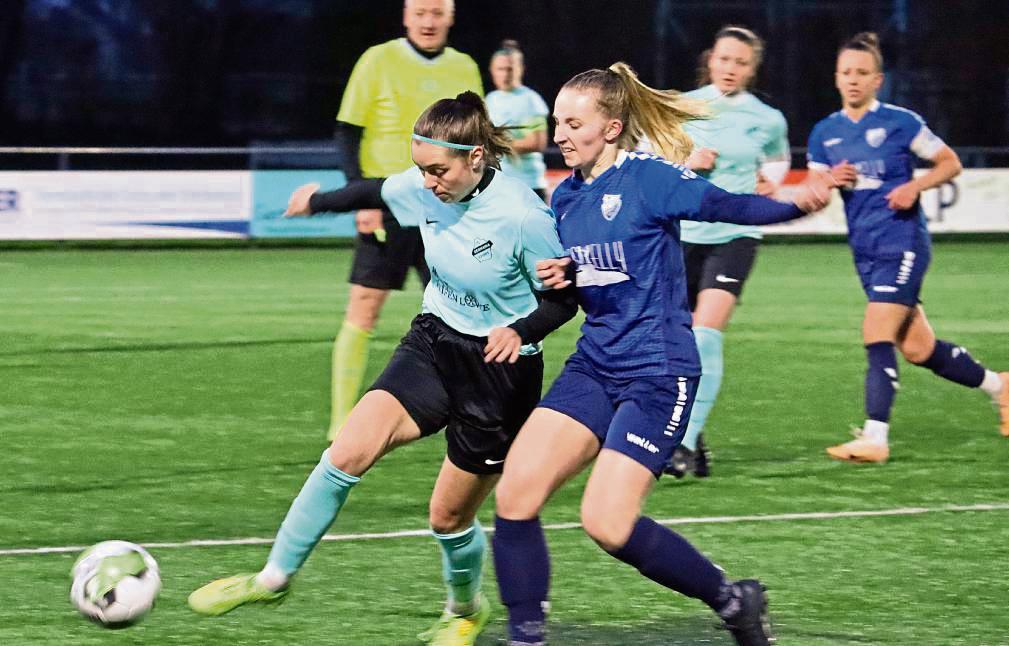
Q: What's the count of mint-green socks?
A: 3